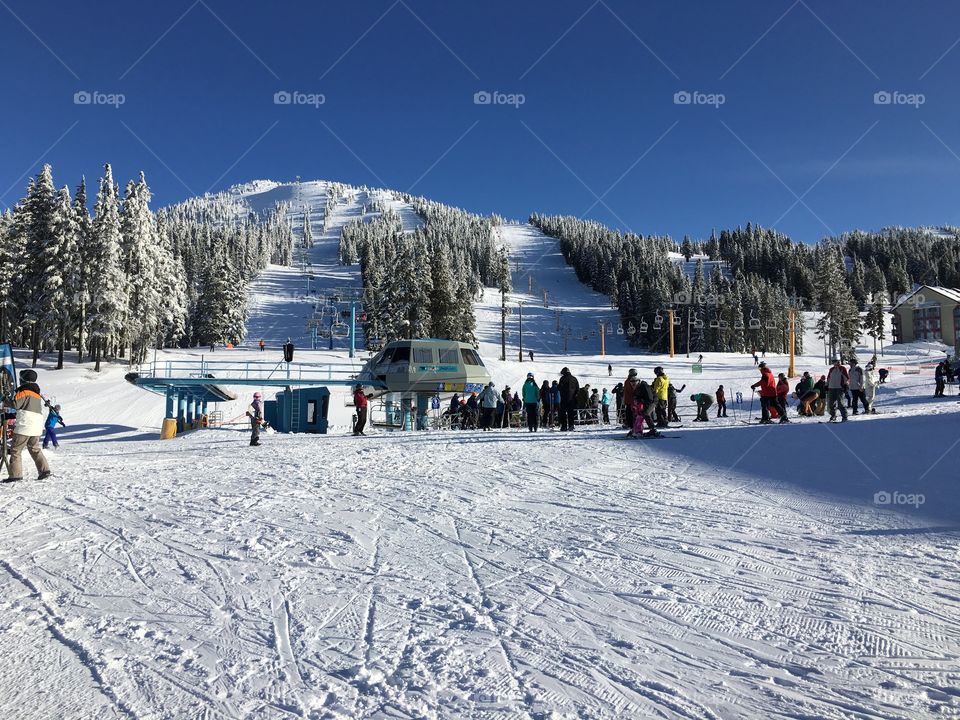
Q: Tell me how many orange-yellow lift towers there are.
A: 3